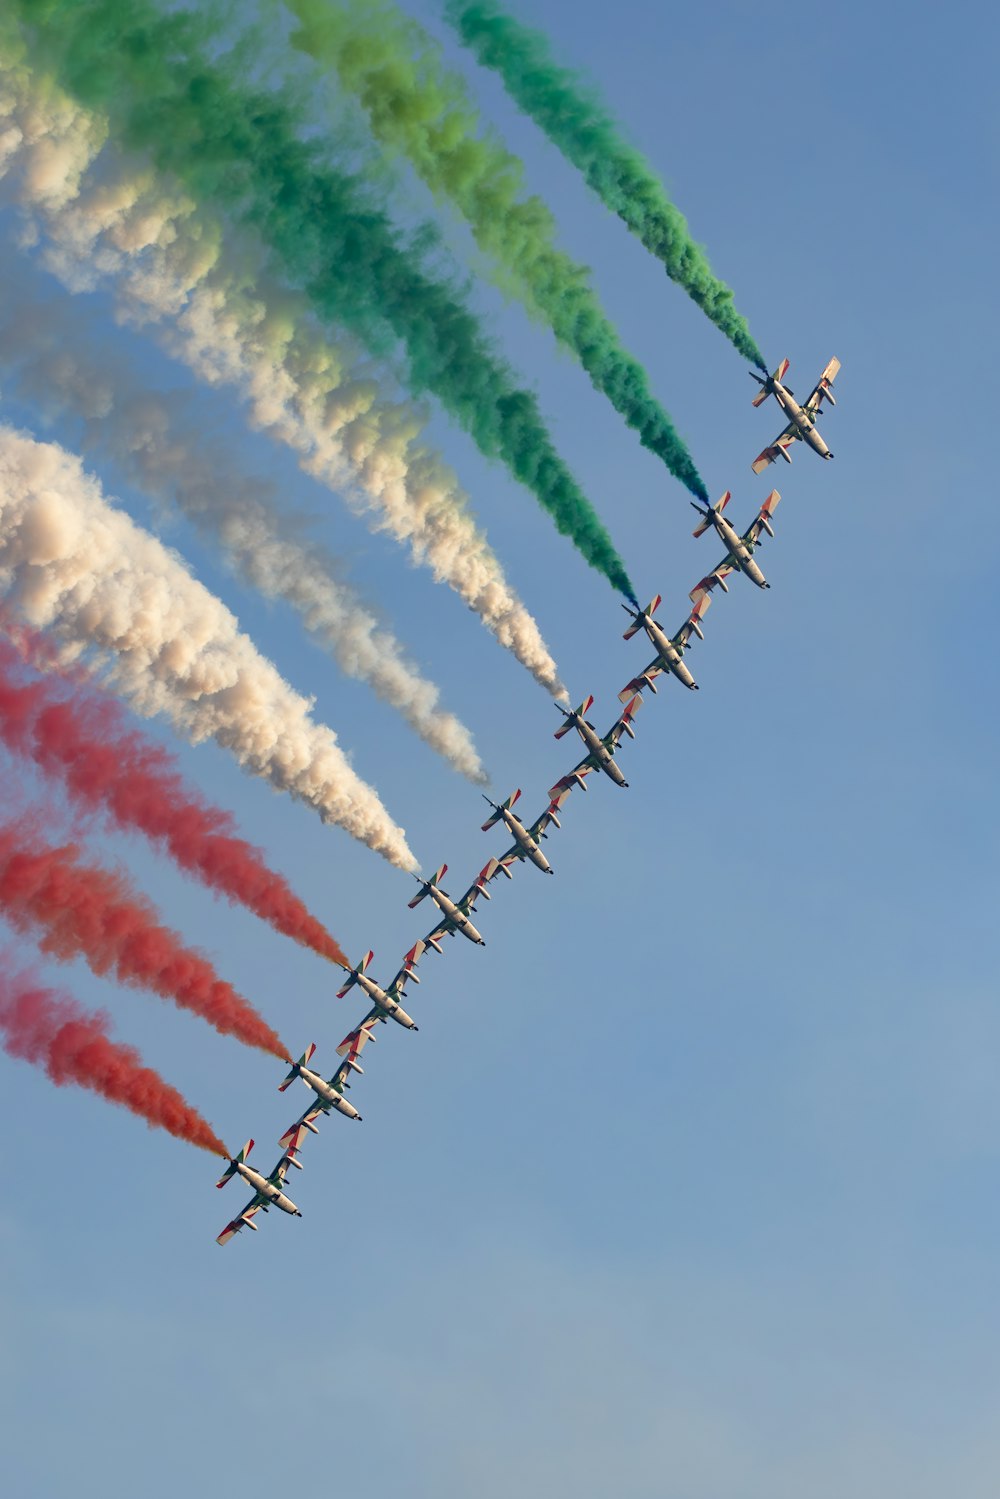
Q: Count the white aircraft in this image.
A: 9